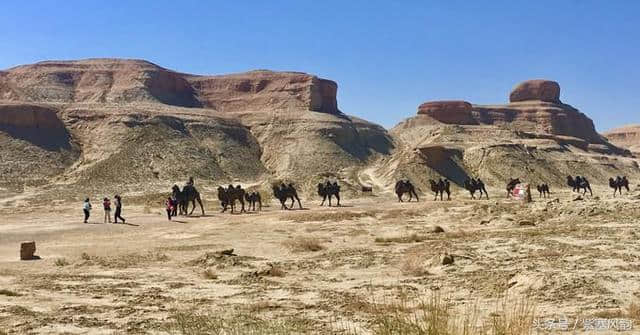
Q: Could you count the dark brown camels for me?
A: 12